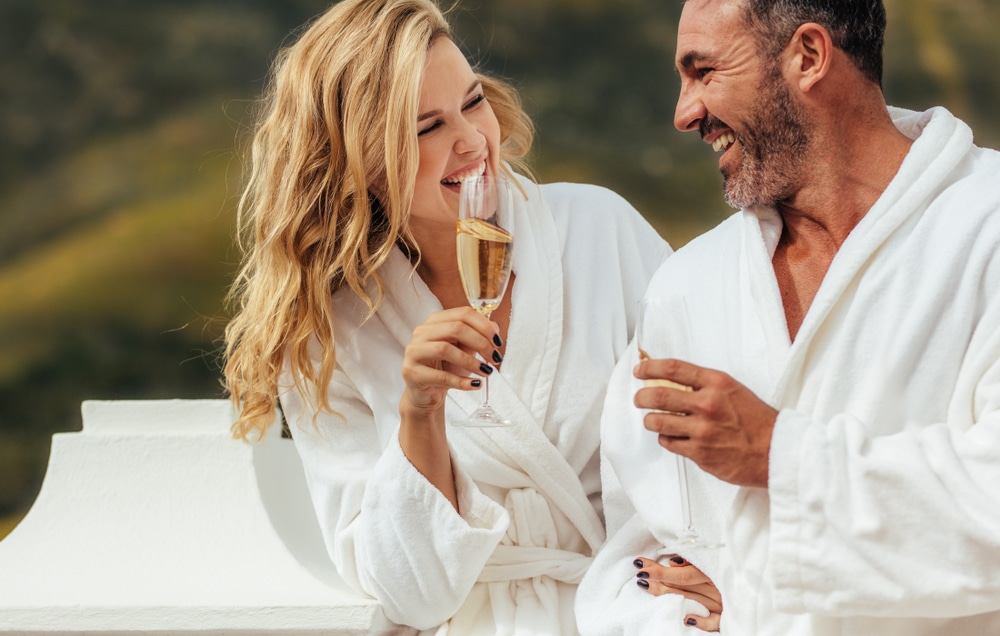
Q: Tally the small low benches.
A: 0